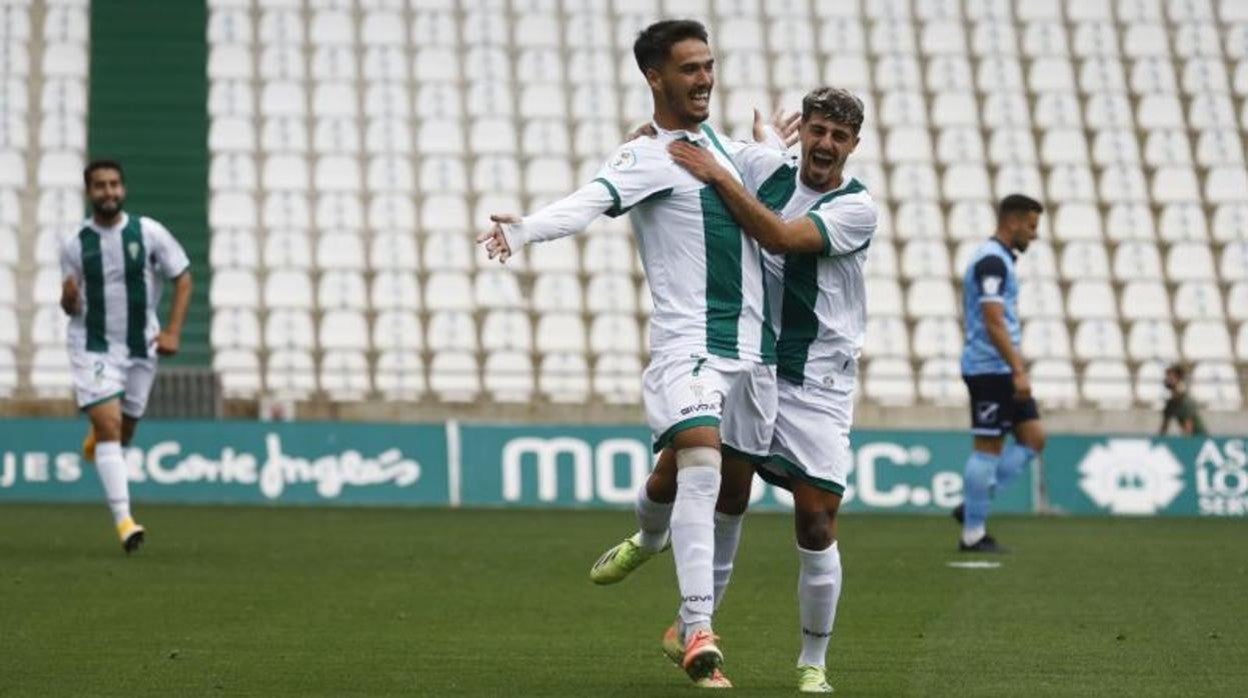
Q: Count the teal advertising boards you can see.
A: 3